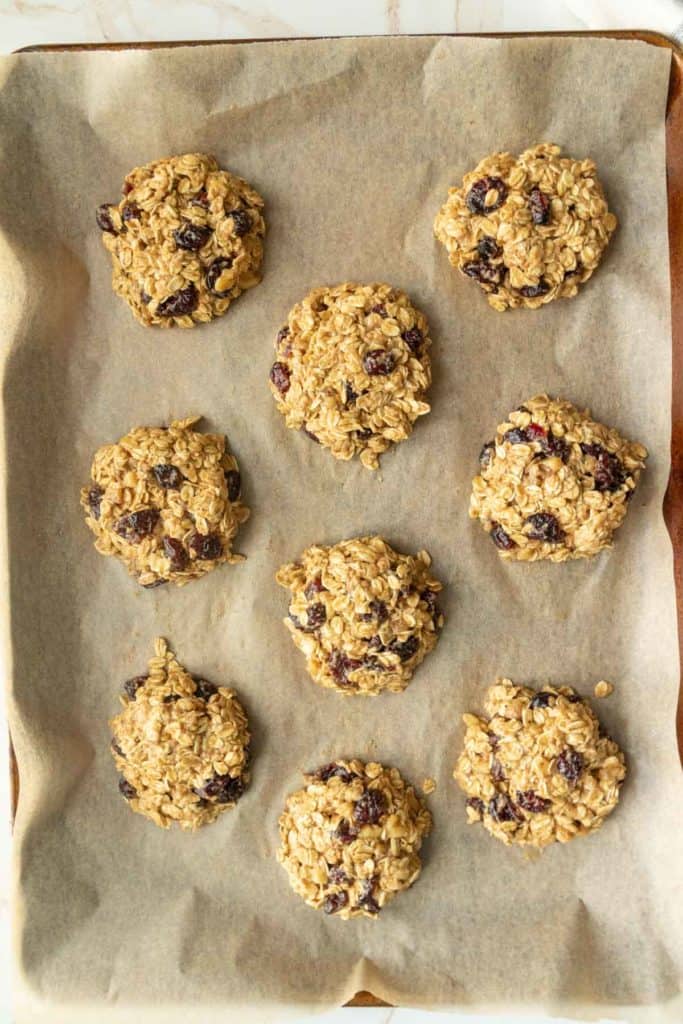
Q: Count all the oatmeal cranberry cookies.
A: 9